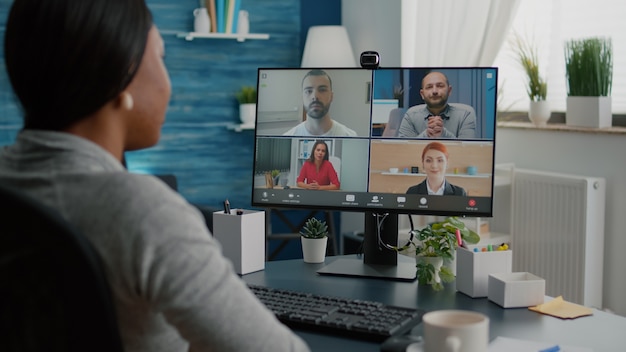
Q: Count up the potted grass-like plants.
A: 3